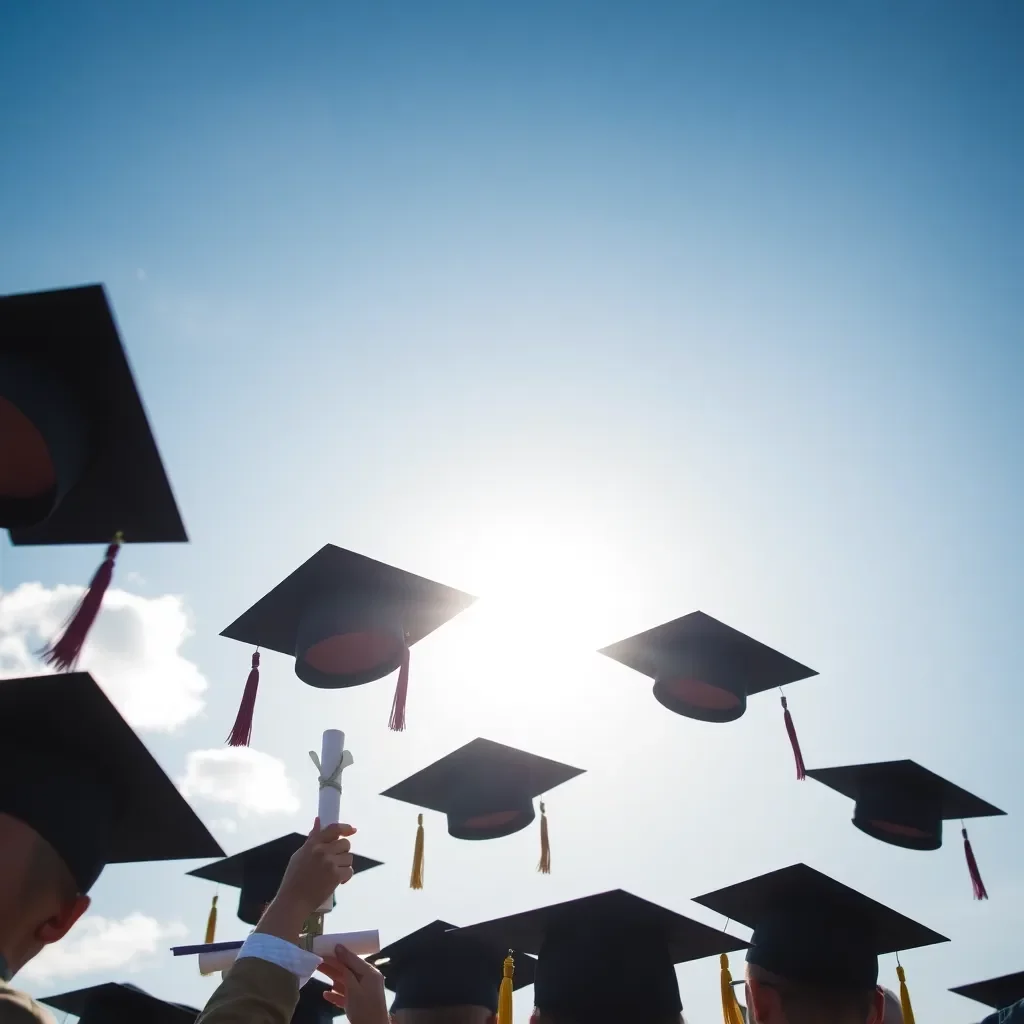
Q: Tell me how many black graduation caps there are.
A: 13